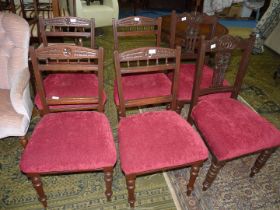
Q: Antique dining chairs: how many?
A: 6